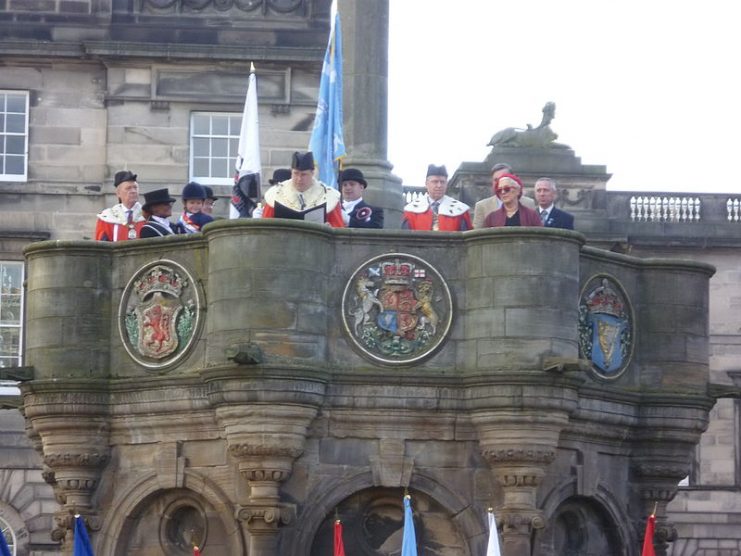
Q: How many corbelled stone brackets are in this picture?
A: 4